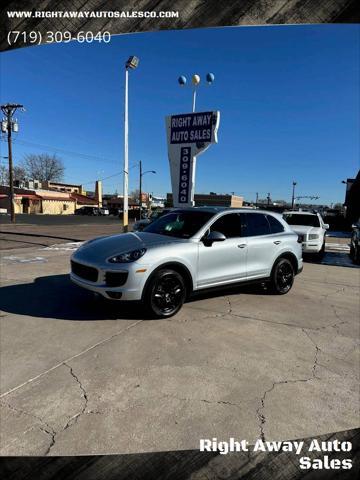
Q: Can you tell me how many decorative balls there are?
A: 3